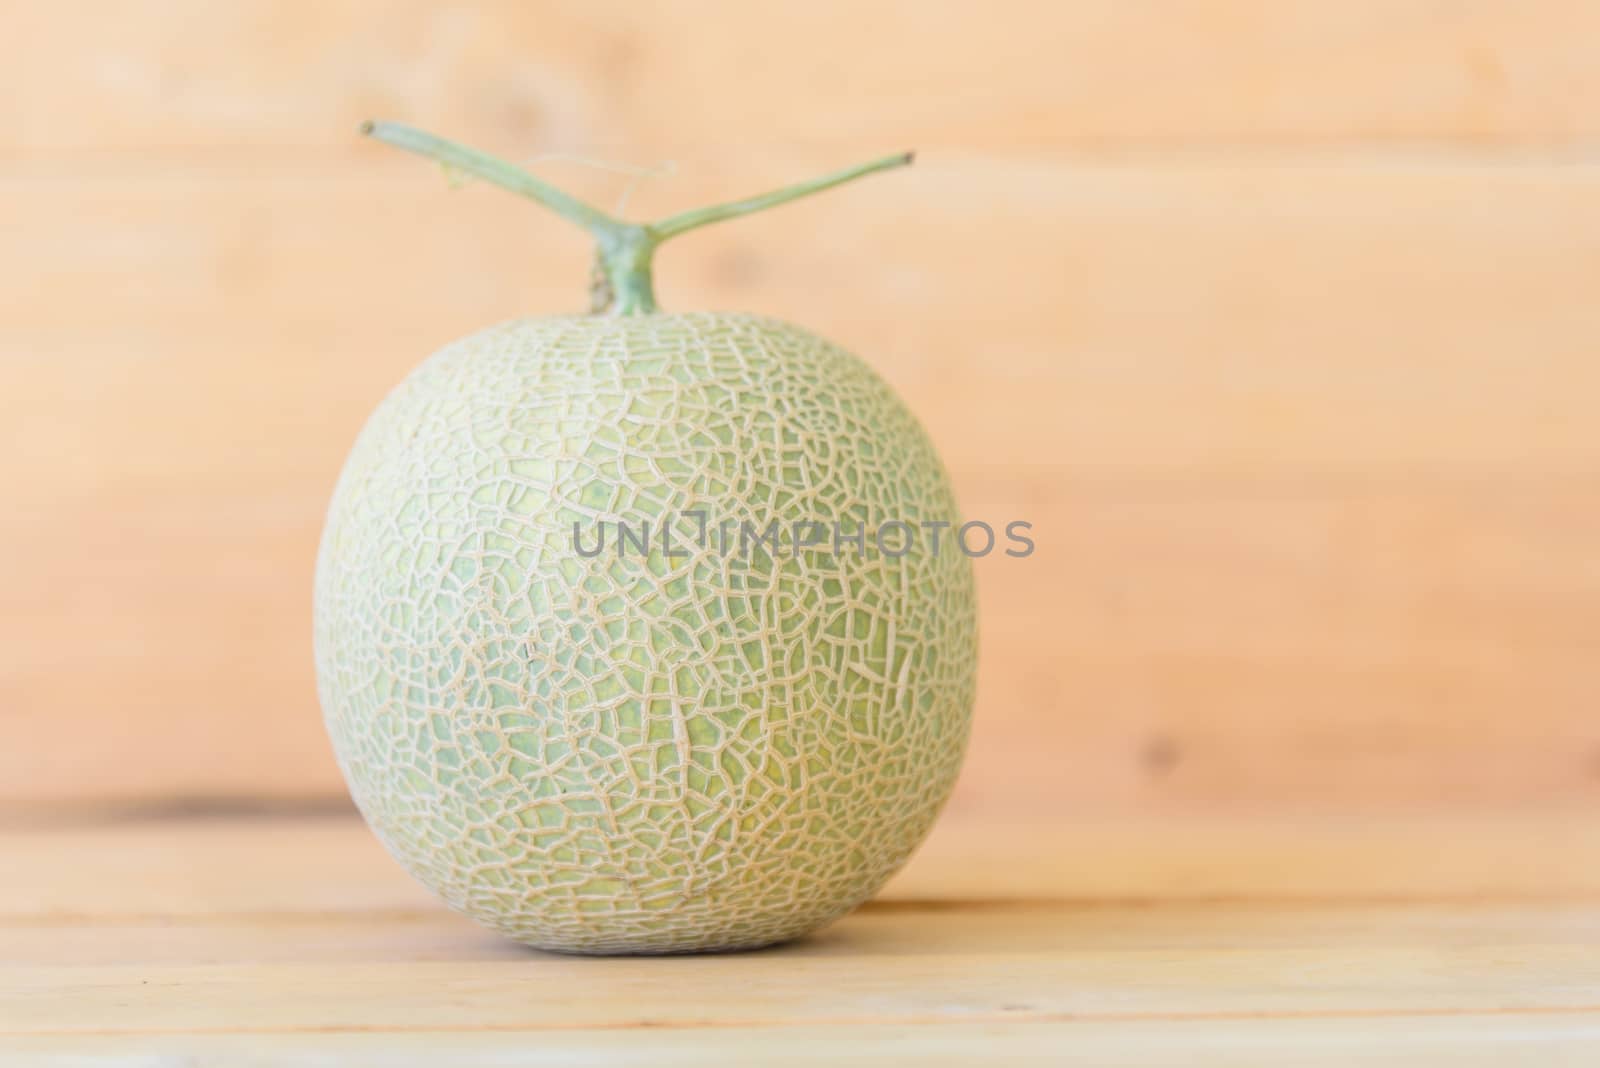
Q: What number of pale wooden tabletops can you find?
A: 1